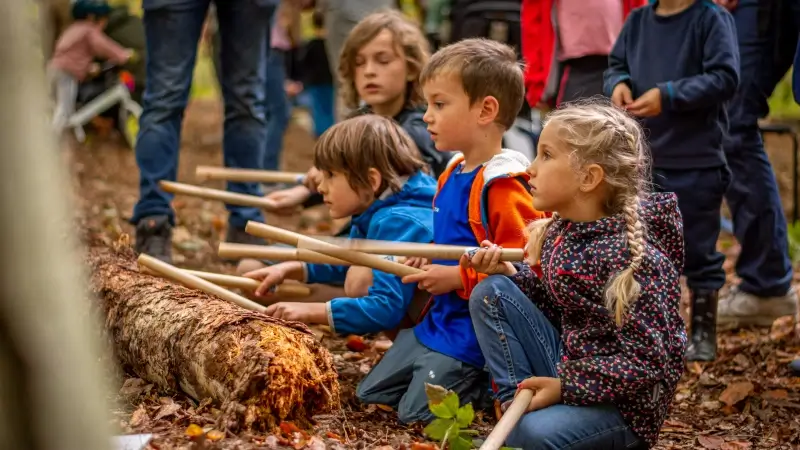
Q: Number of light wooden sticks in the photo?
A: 8